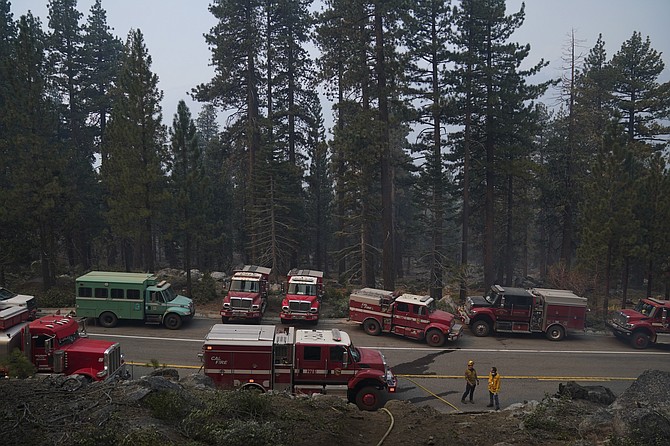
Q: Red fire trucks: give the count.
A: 7